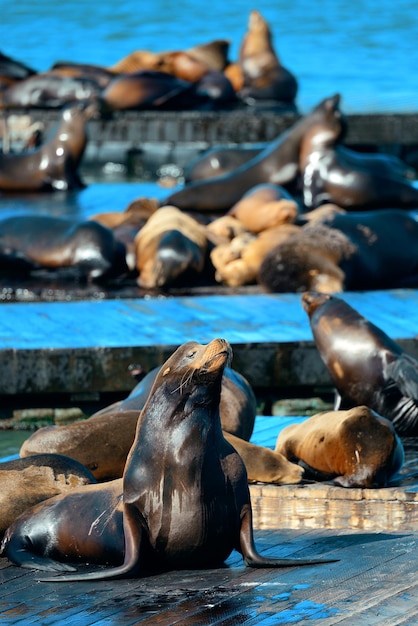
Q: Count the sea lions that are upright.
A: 6